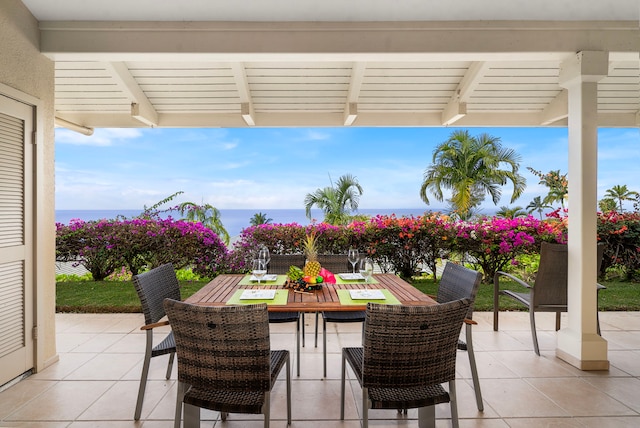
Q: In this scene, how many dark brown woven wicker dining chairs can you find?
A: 6